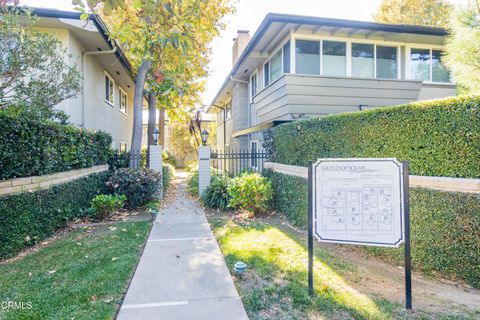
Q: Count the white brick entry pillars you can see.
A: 2